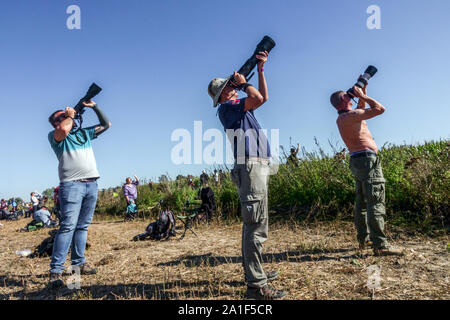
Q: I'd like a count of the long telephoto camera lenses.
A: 3